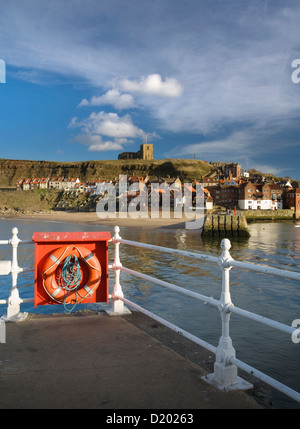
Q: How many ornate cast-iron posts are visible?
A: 3